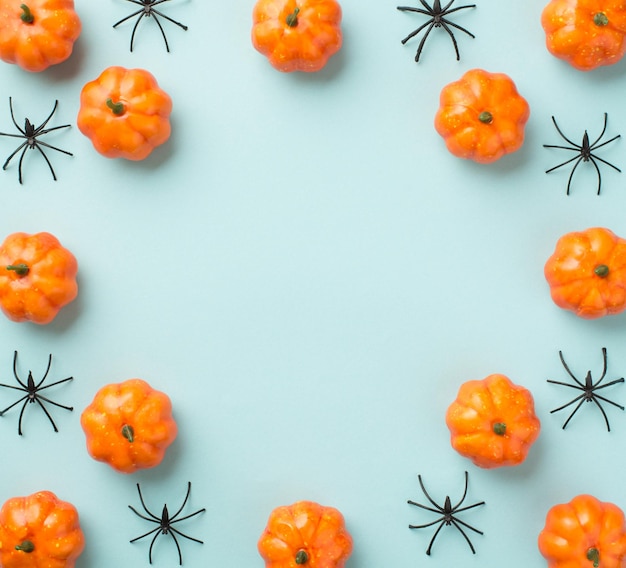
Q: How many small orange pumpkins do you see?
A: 12